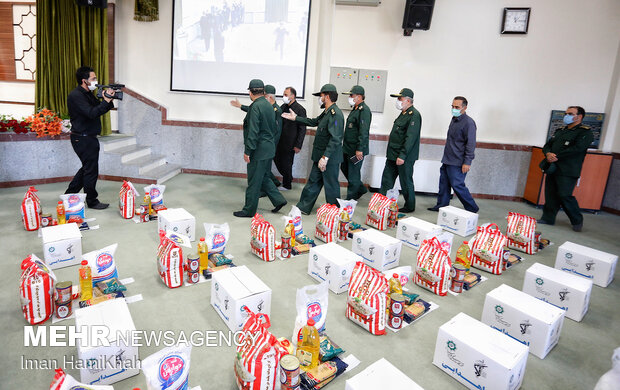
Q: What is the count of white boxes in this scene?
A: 13